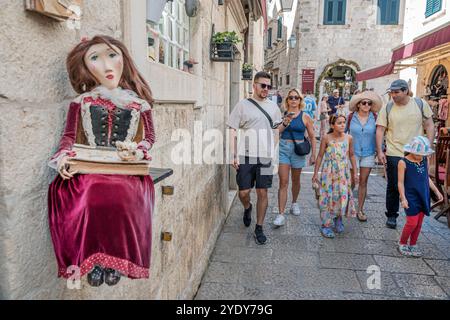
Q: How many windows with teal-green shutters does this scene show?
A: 3